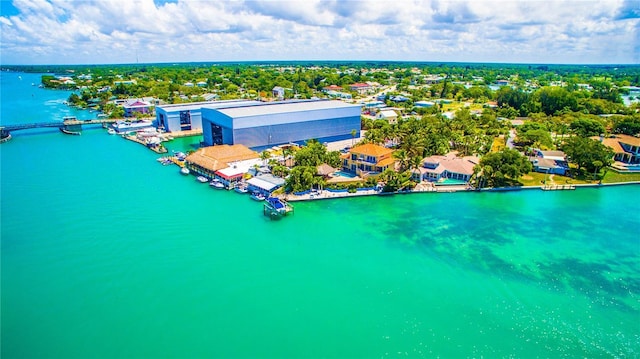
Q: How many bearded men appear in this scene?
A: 0